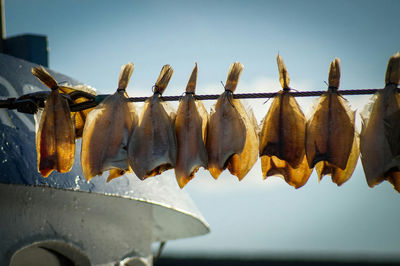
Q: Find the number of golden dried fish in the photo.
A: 8